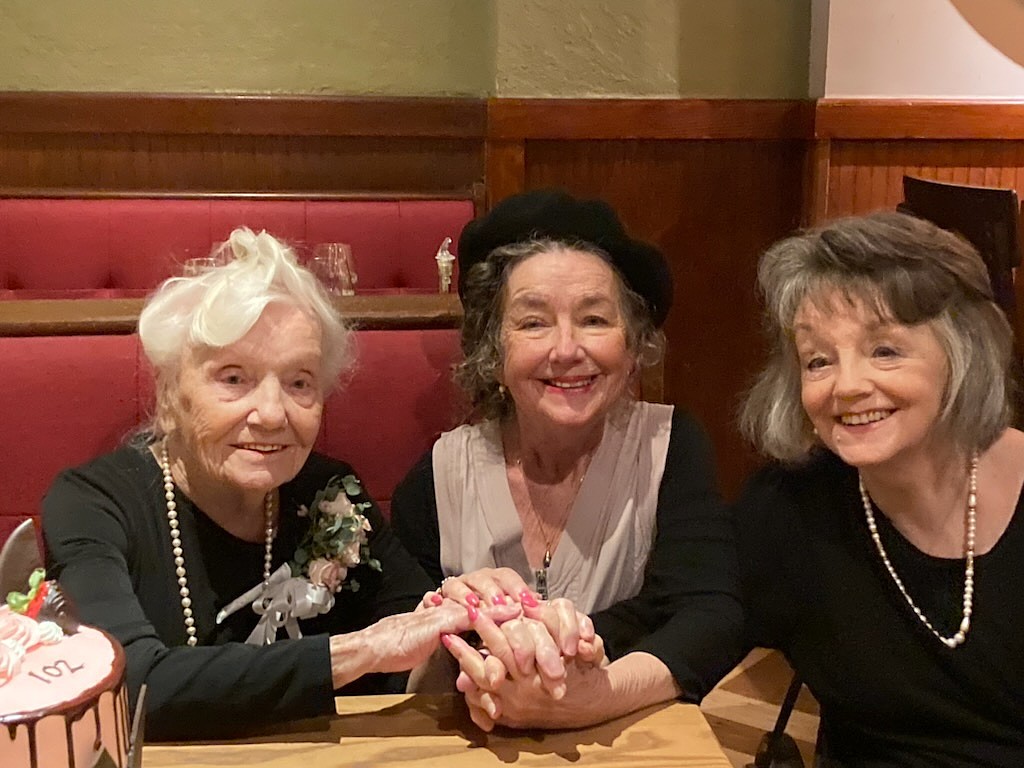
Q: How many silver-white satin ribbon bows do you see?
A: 1